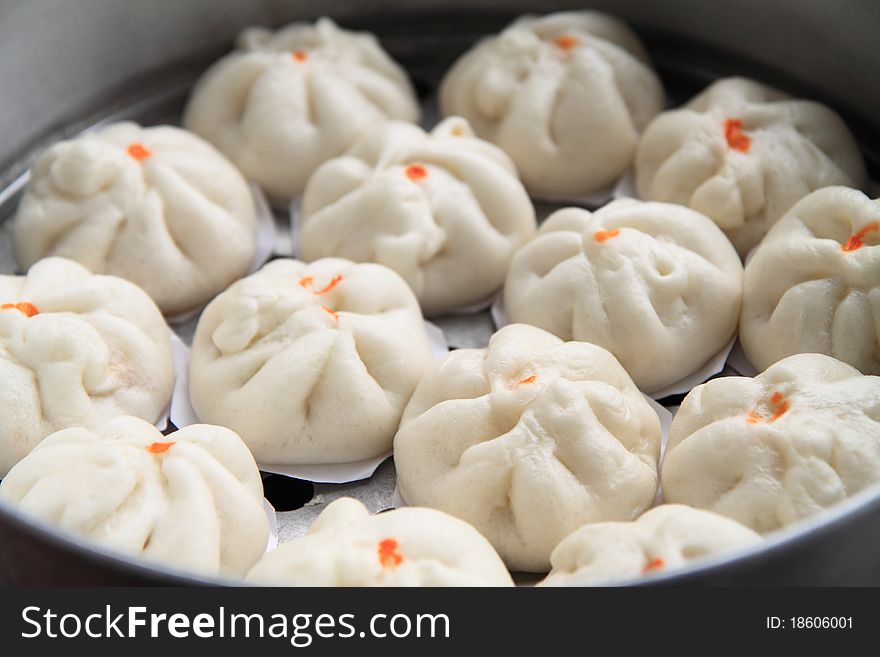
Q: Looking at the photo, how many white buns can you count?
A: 14